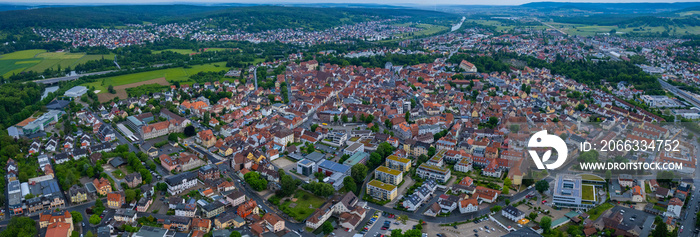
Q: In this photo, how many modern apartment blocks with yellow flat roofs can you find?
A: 3